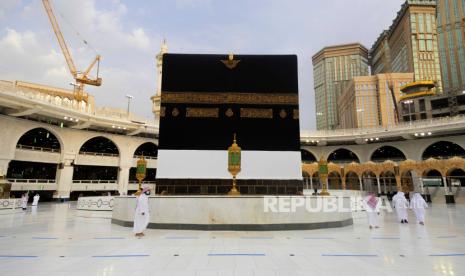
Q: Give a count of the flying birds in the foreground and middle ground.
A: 0